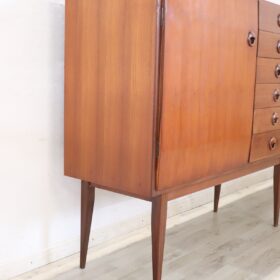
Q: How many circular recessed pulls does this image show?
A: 7